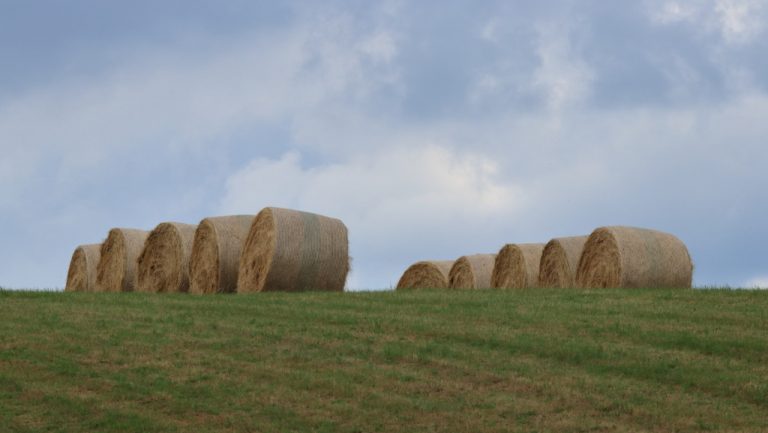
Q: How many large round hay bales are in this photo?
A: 10